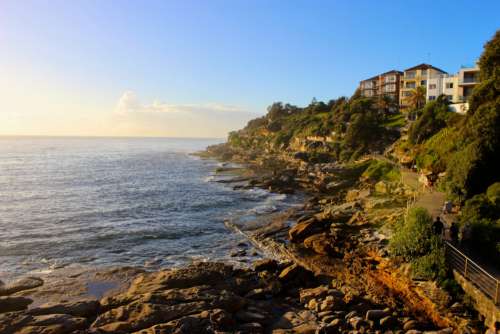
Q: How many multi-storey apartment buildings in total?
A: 3